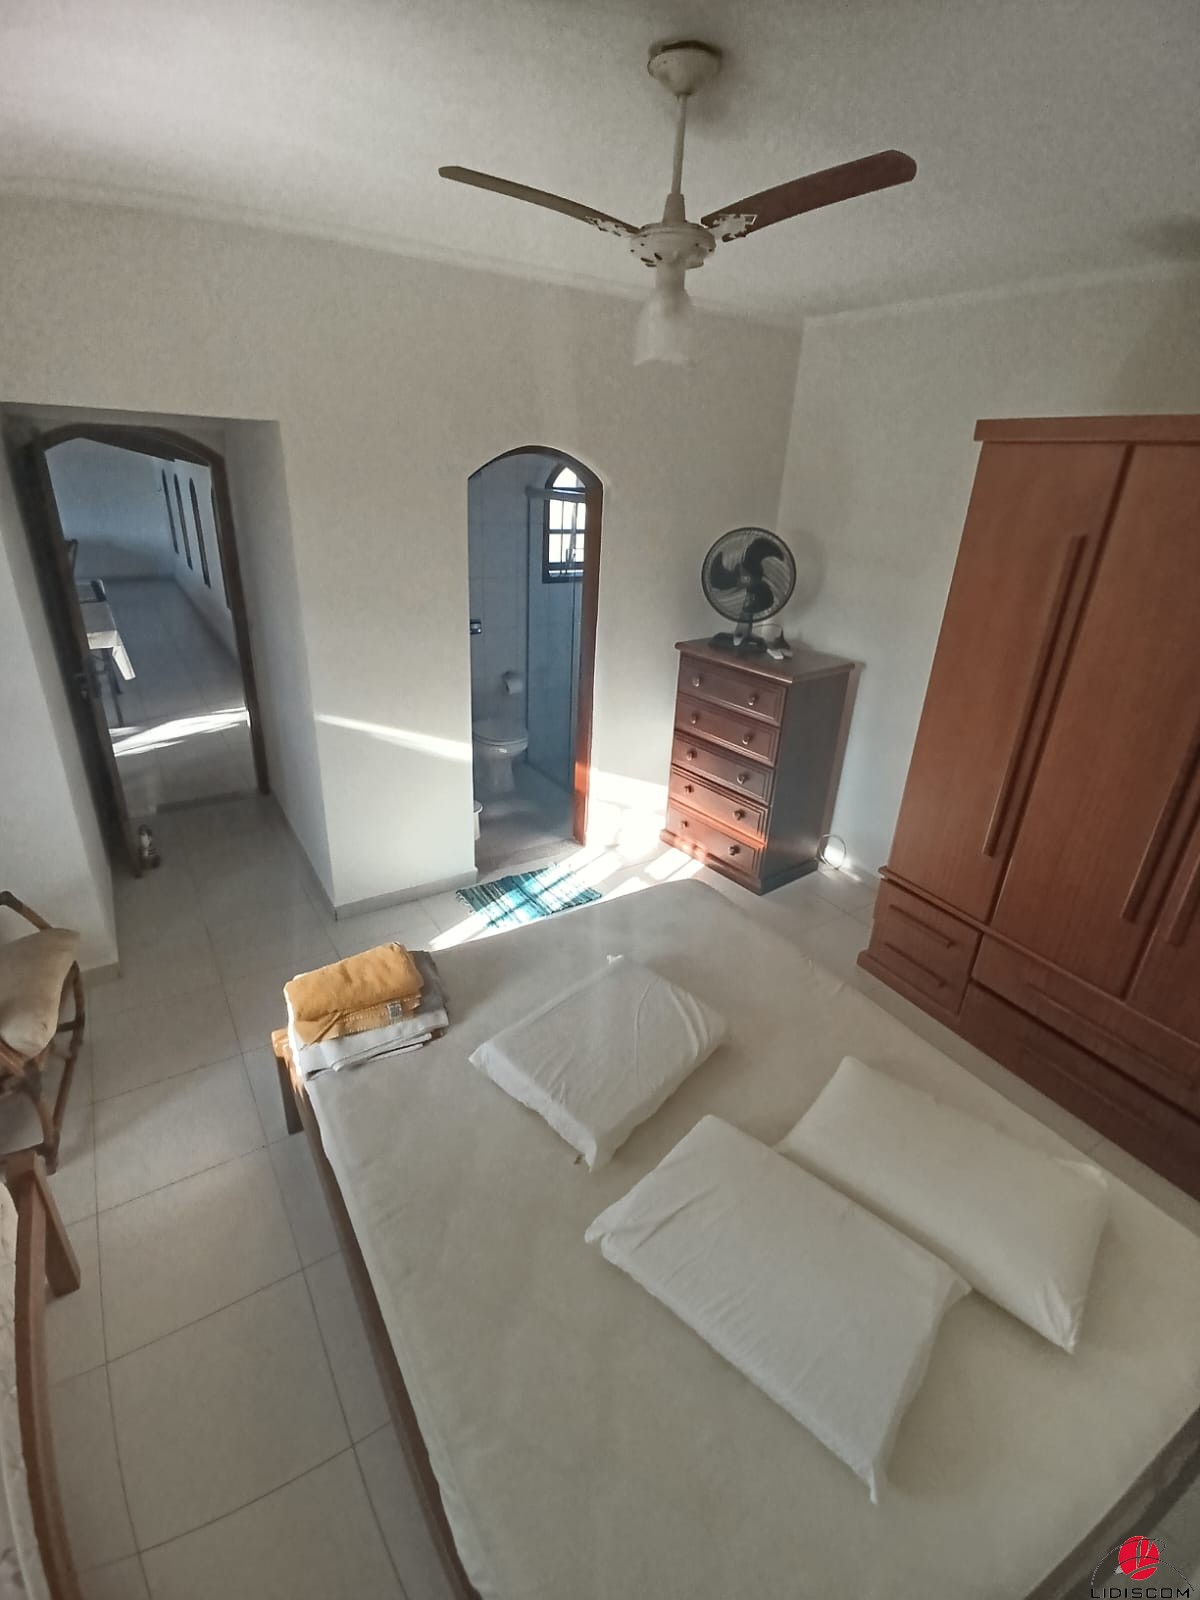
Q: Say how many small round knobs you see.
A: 10